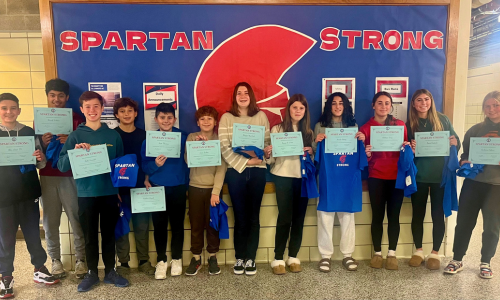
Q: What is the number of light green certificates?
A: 12